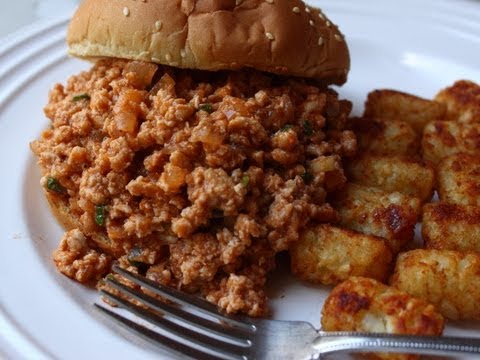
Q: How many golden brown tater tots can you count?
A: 11